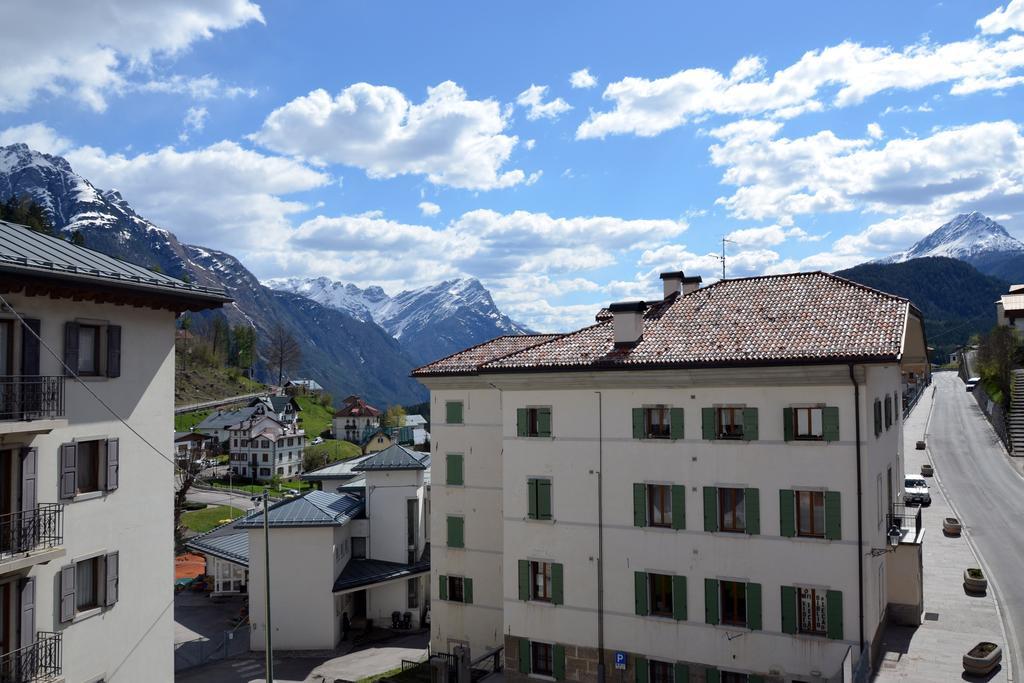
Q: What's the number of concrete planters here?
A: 5